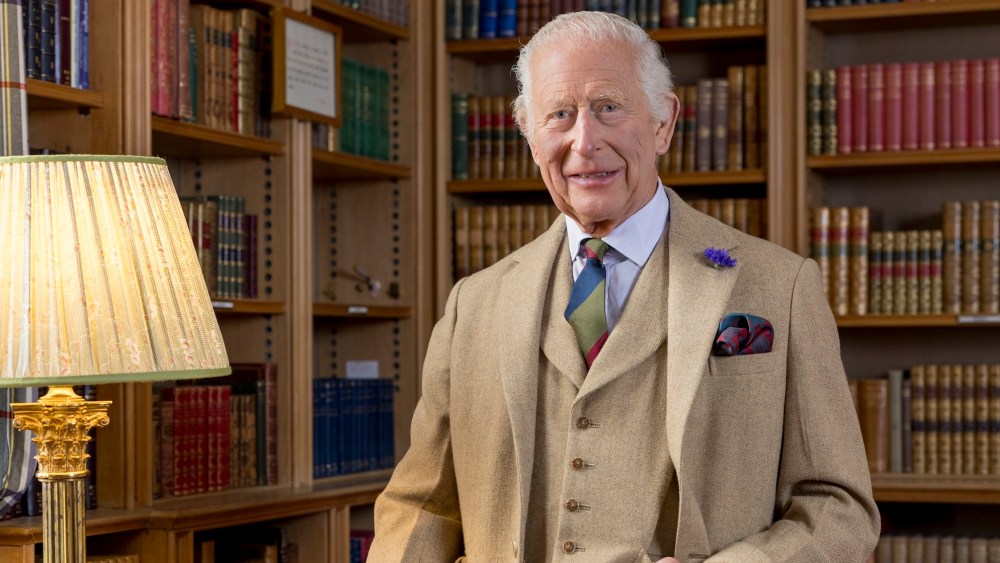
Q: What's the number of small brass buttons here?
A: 4